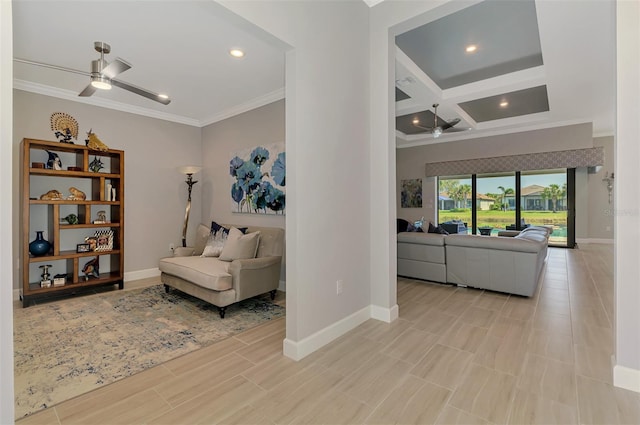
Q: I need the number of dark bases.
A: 1